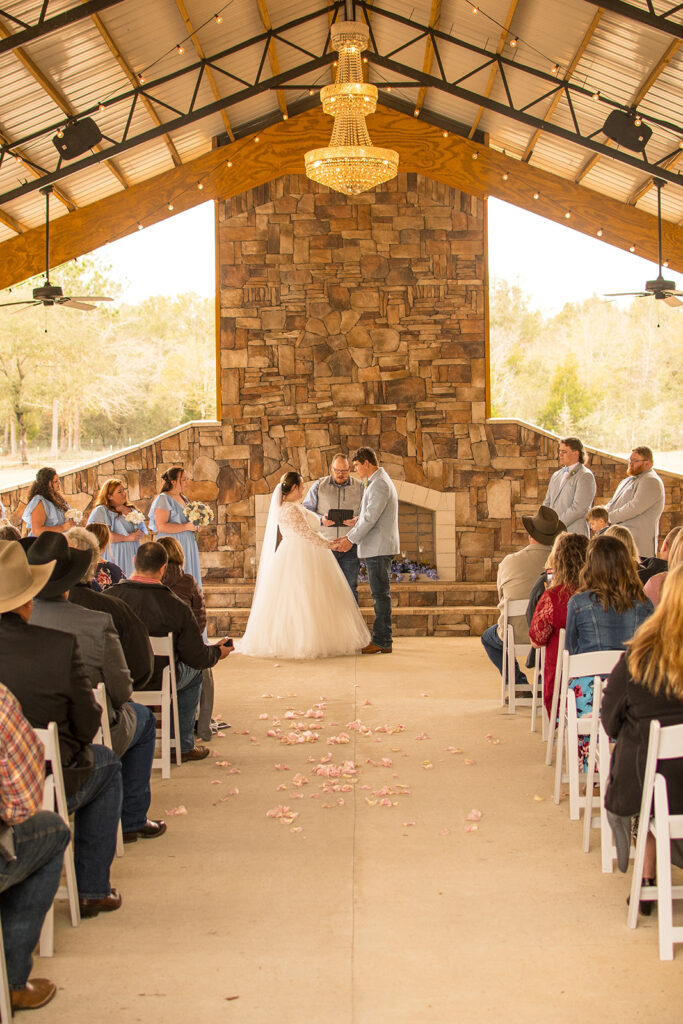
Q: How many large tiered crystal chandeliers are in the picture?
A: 1